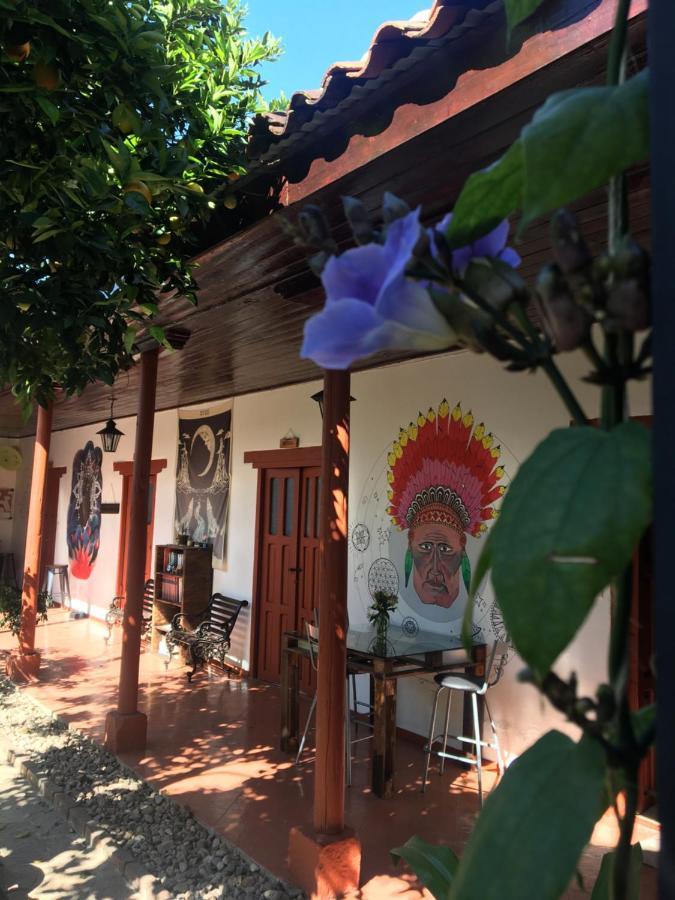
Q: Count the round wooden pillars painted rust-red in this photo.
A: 3